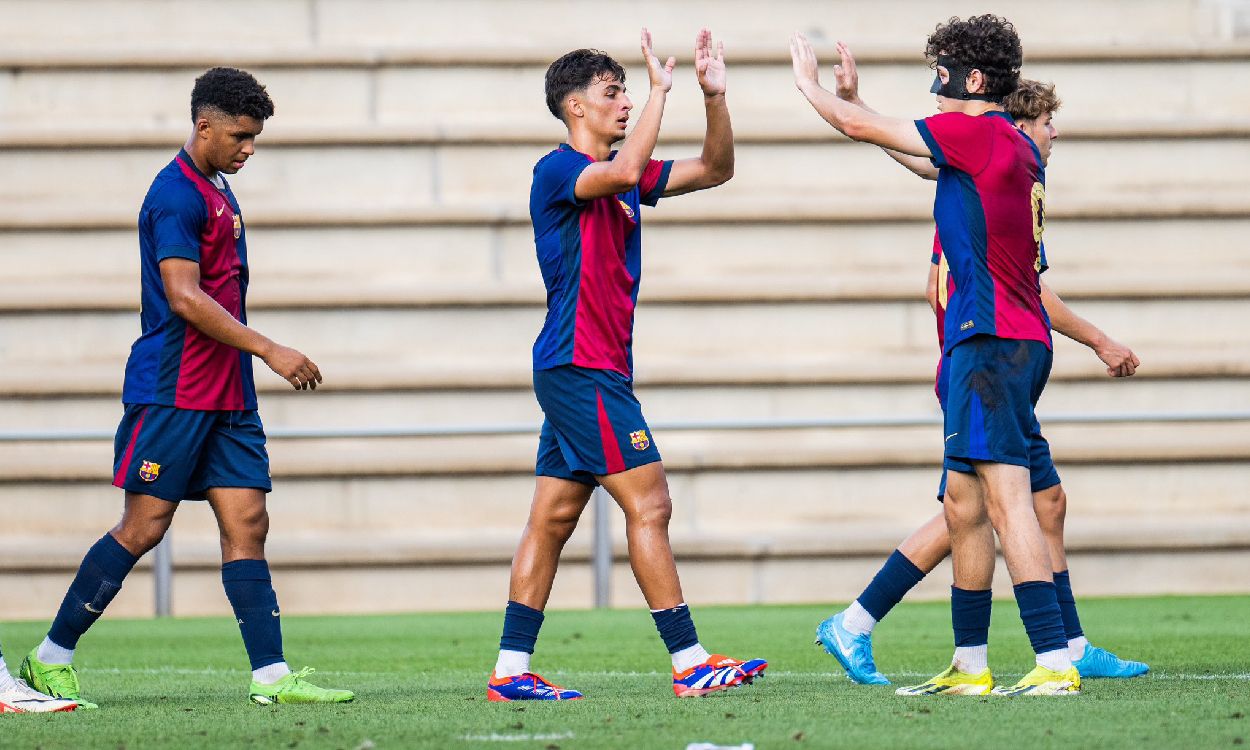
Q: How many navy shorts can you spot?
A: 4